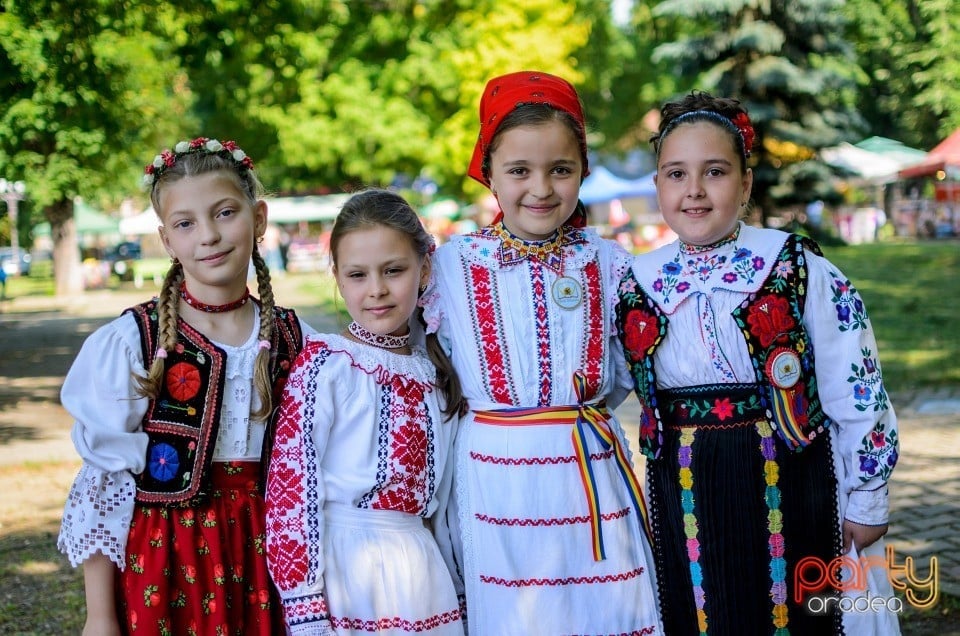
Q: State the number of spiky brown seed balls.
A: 0